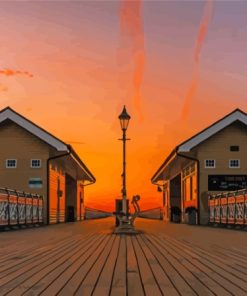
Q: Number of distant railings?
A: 2